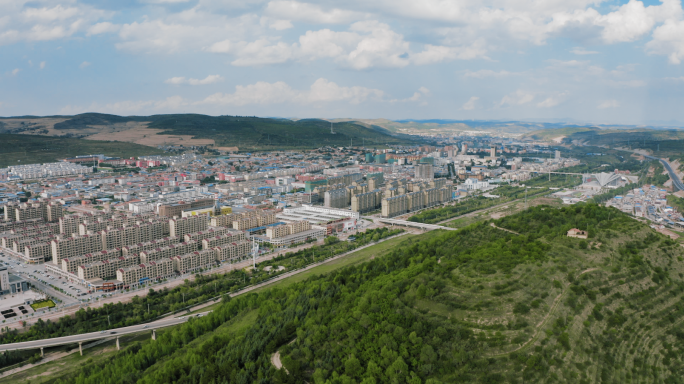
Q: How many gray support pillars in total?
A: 4